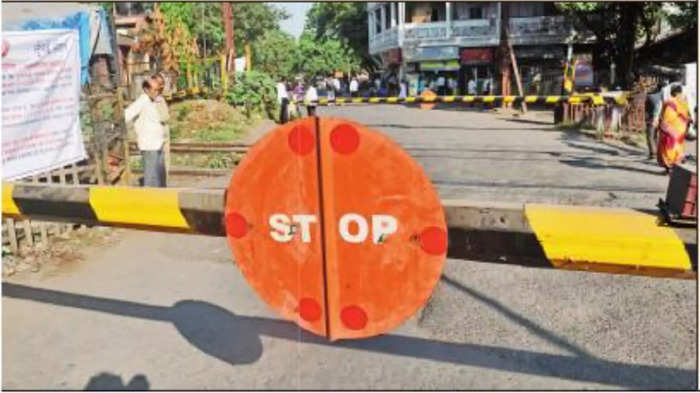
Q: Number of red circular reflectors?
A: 6